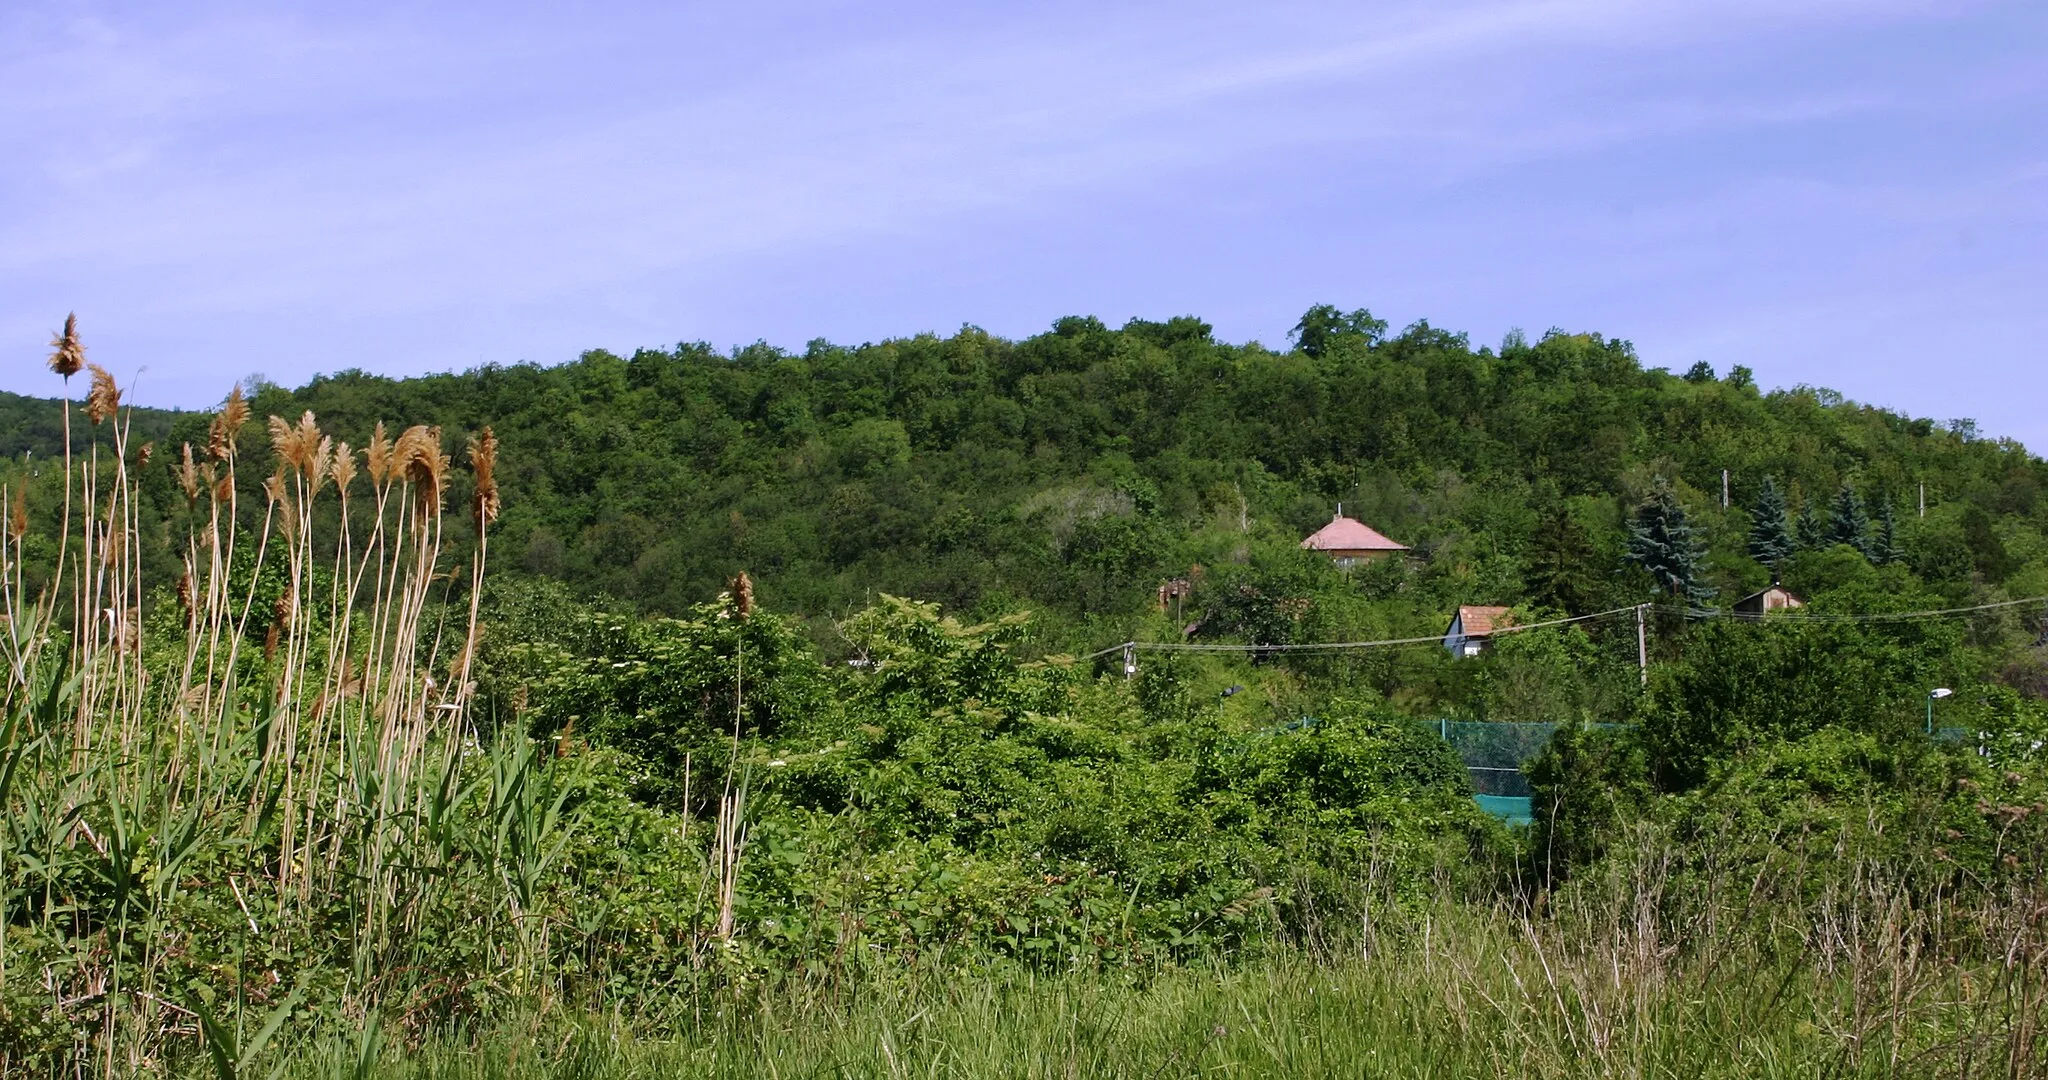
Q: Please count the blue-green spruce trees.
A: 5